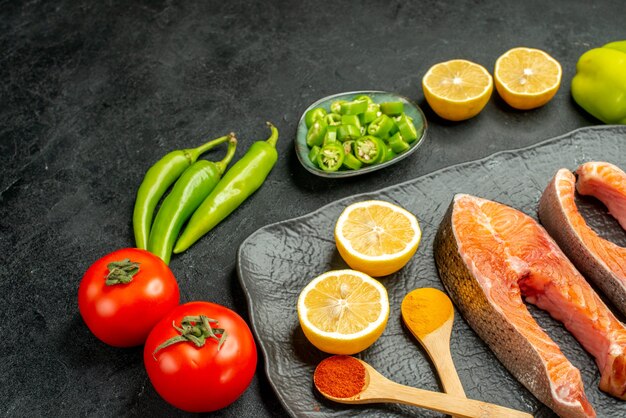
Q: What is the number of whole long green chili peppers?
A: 3